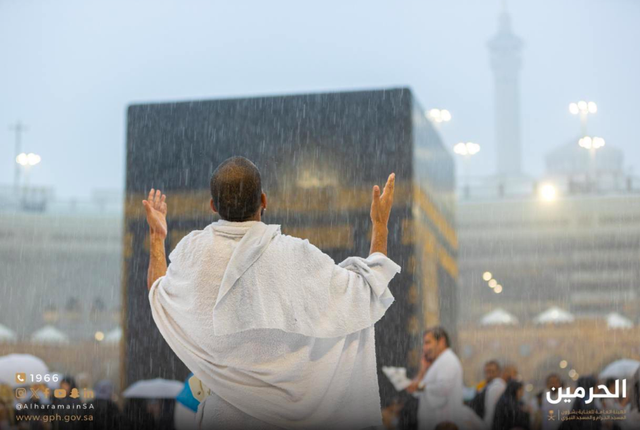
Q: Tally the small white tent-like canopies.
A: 6